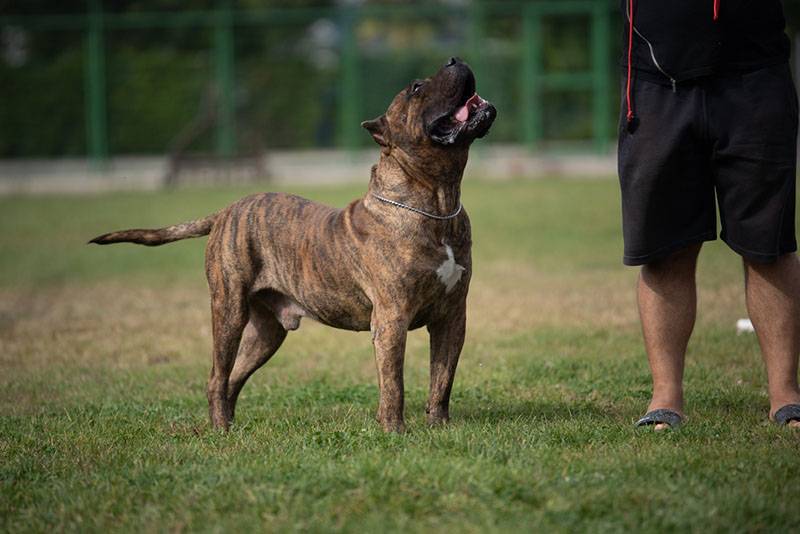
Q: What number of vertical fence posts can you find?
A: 6